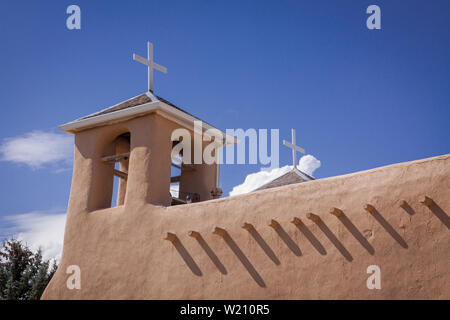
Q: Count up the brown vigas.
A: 11